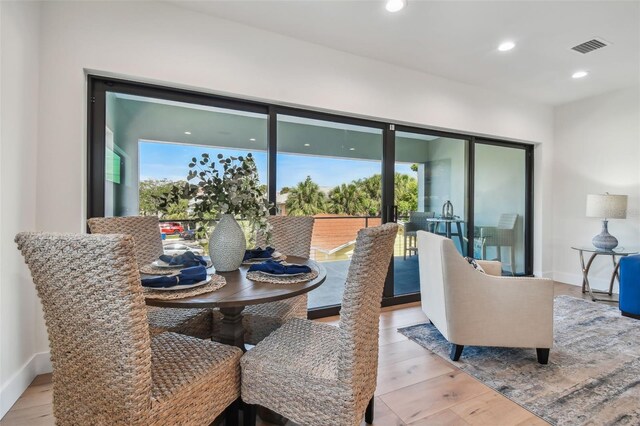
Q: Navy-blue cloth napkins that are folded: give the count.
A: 4